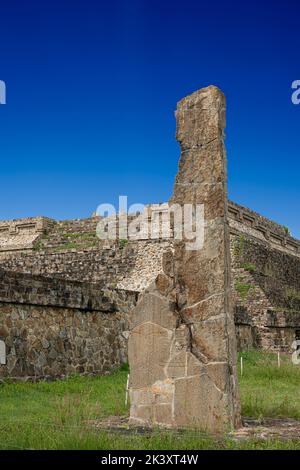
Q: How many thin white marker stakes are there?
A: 3